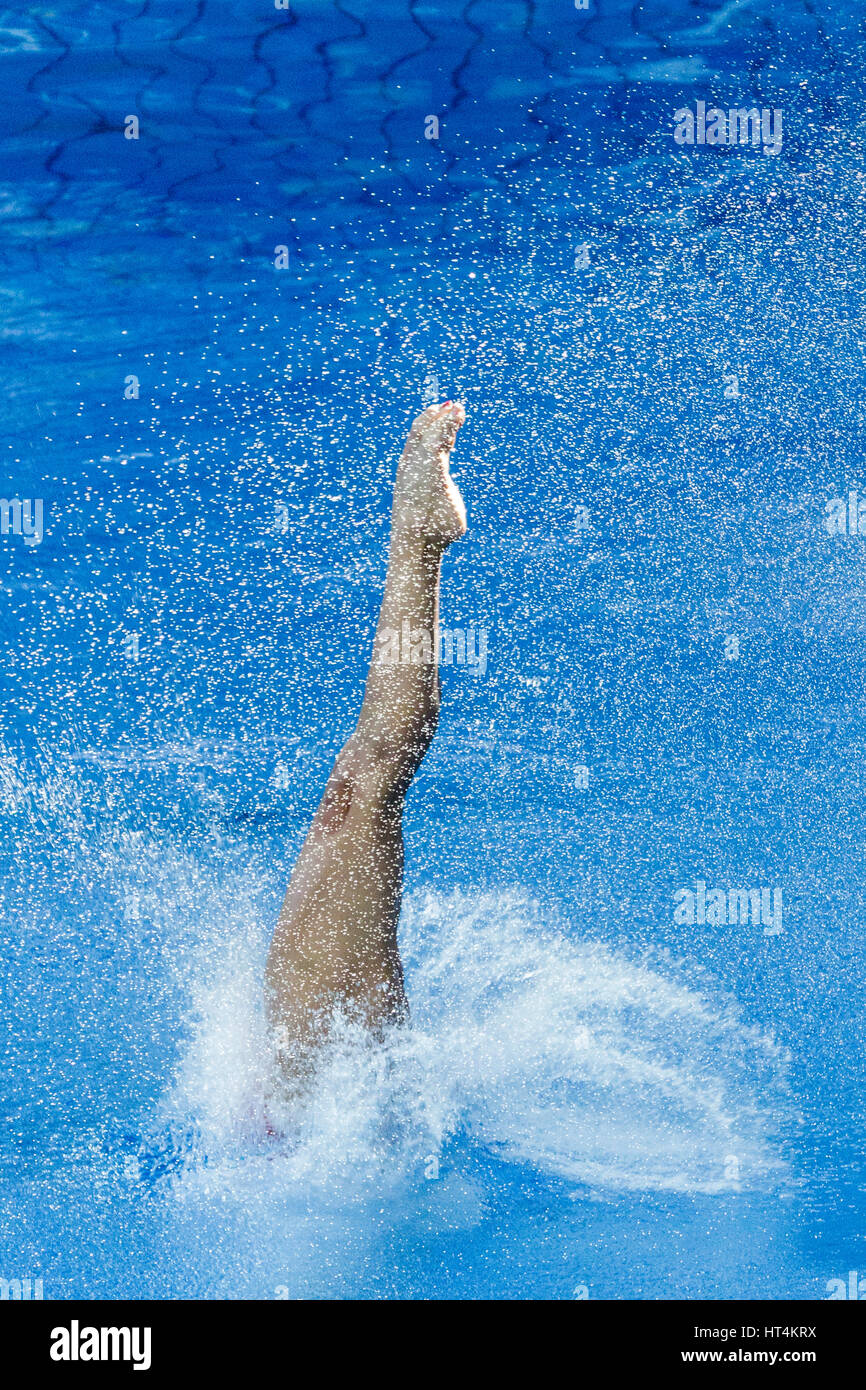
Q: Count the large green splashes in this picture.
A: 0